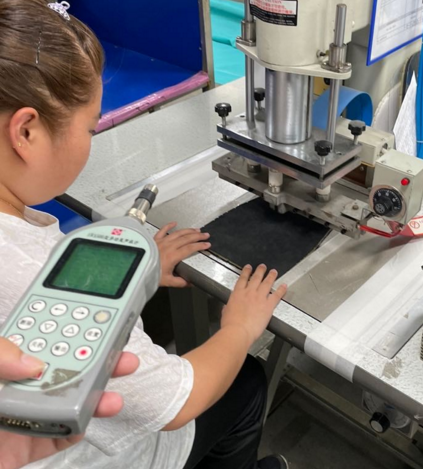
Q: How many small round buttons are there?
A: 12